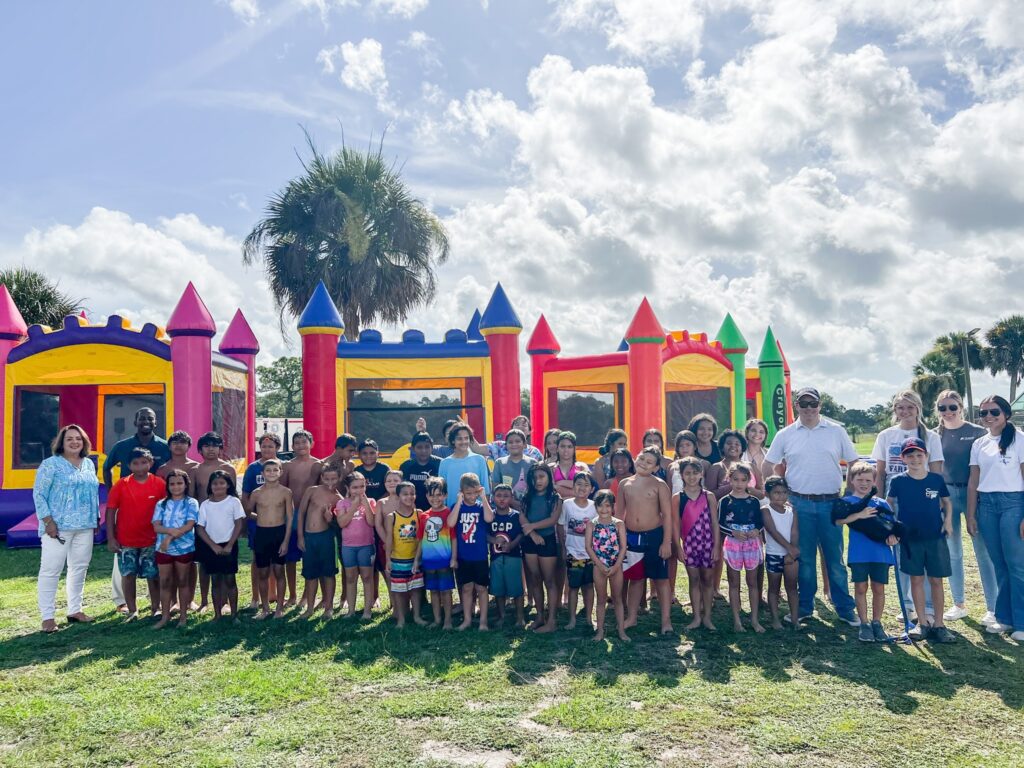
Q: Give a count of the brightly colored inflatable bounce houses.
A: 4